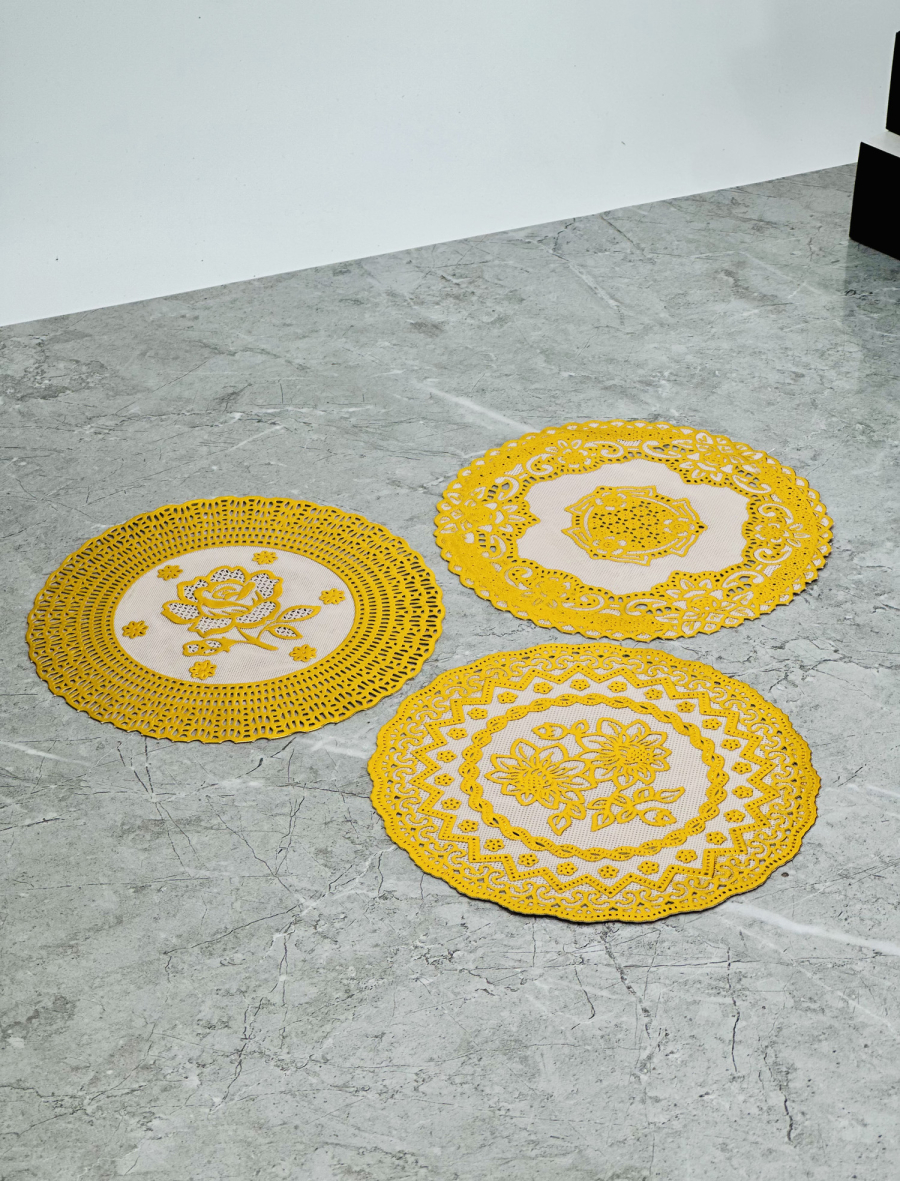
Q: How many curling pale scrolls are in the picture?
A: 12